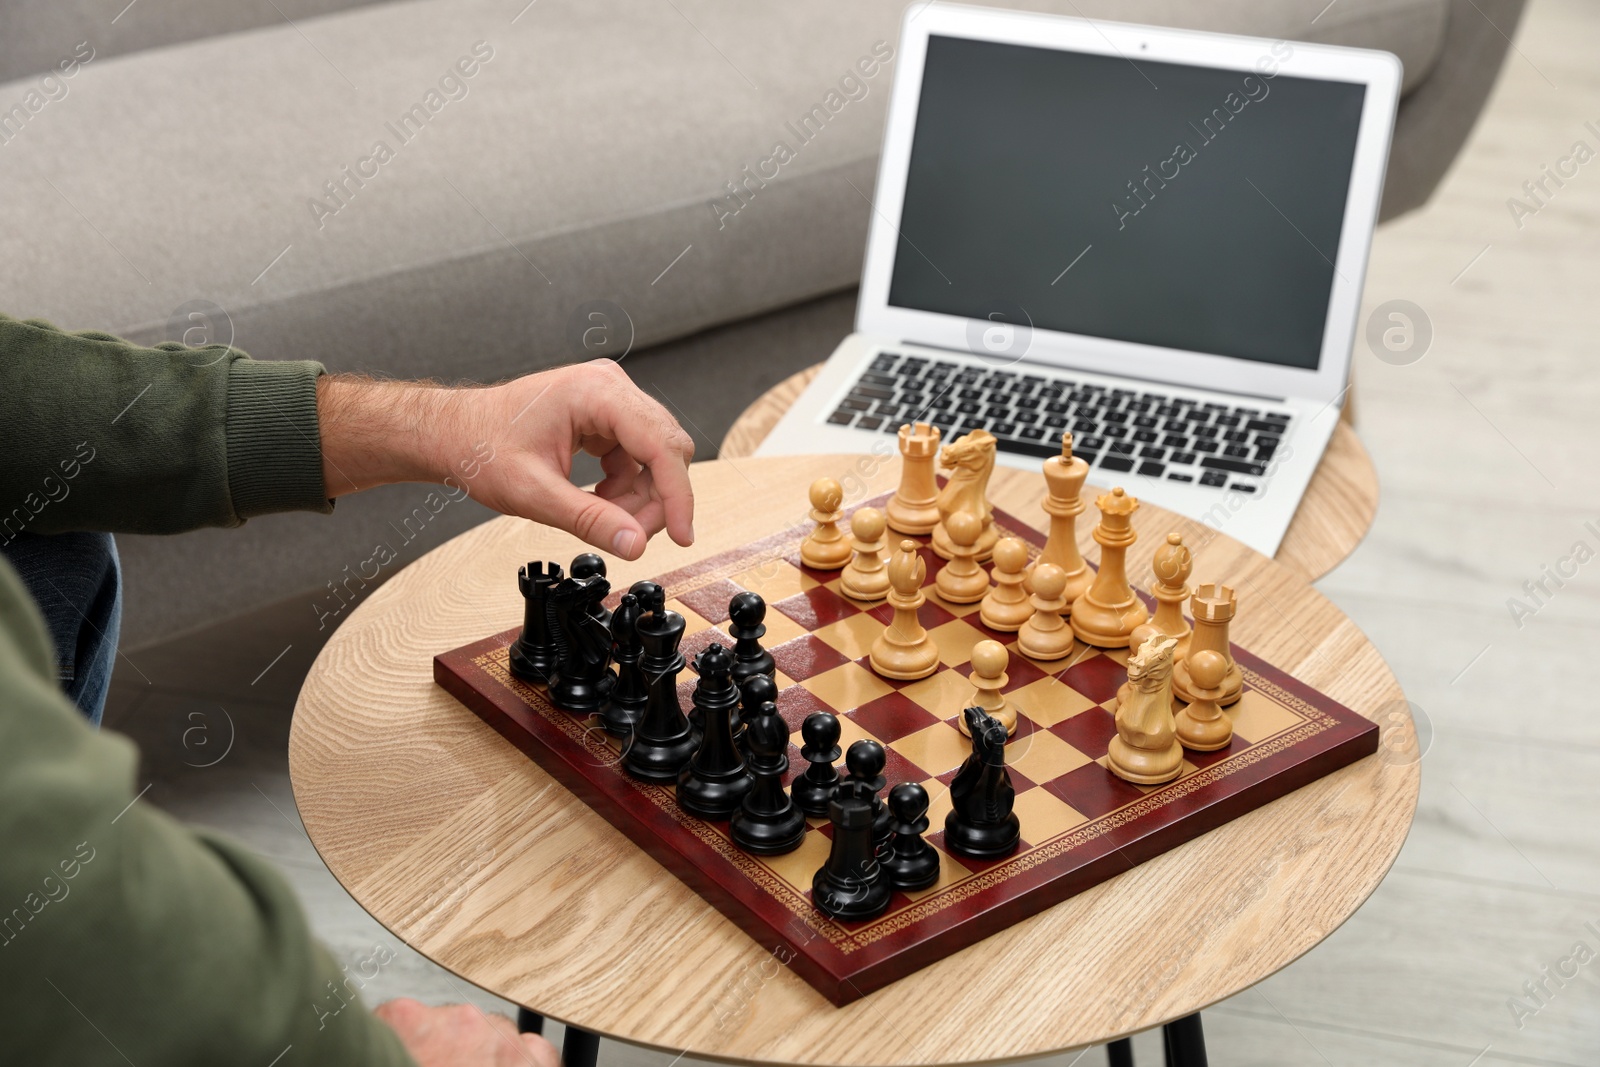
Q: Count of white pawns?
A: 8